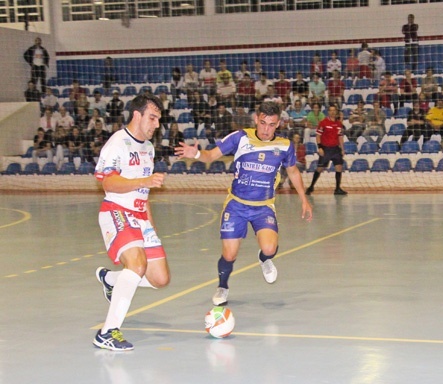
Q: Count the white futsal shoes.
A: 2